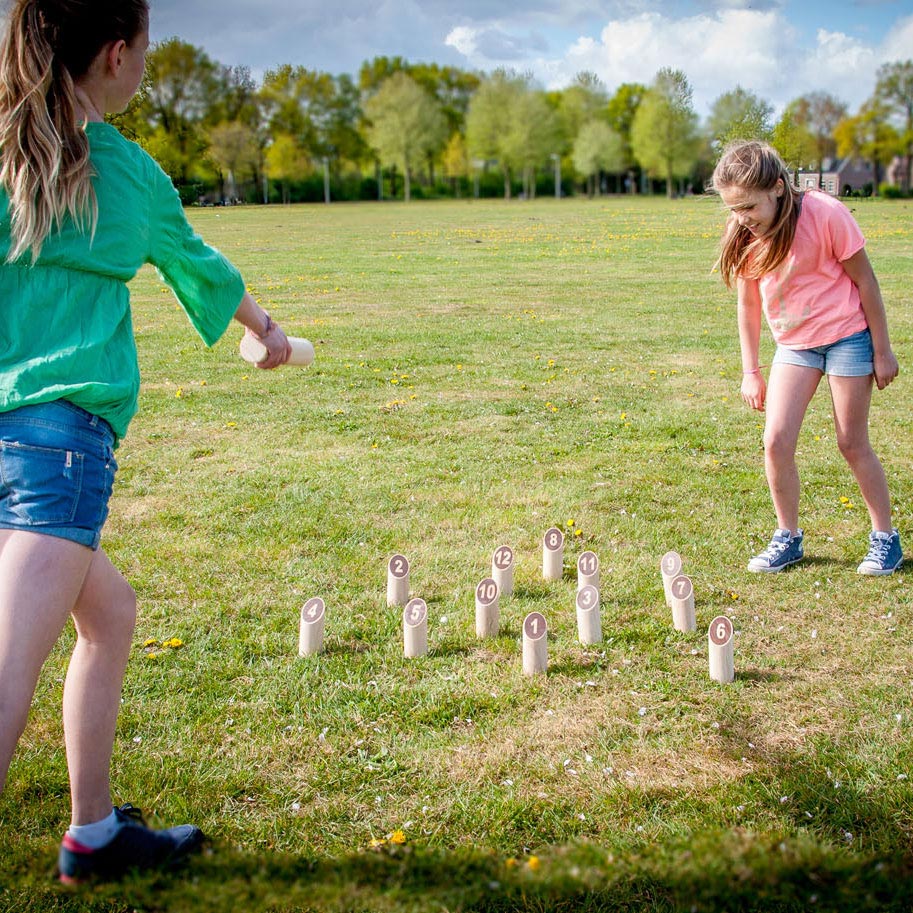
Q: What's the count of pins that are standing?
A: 12